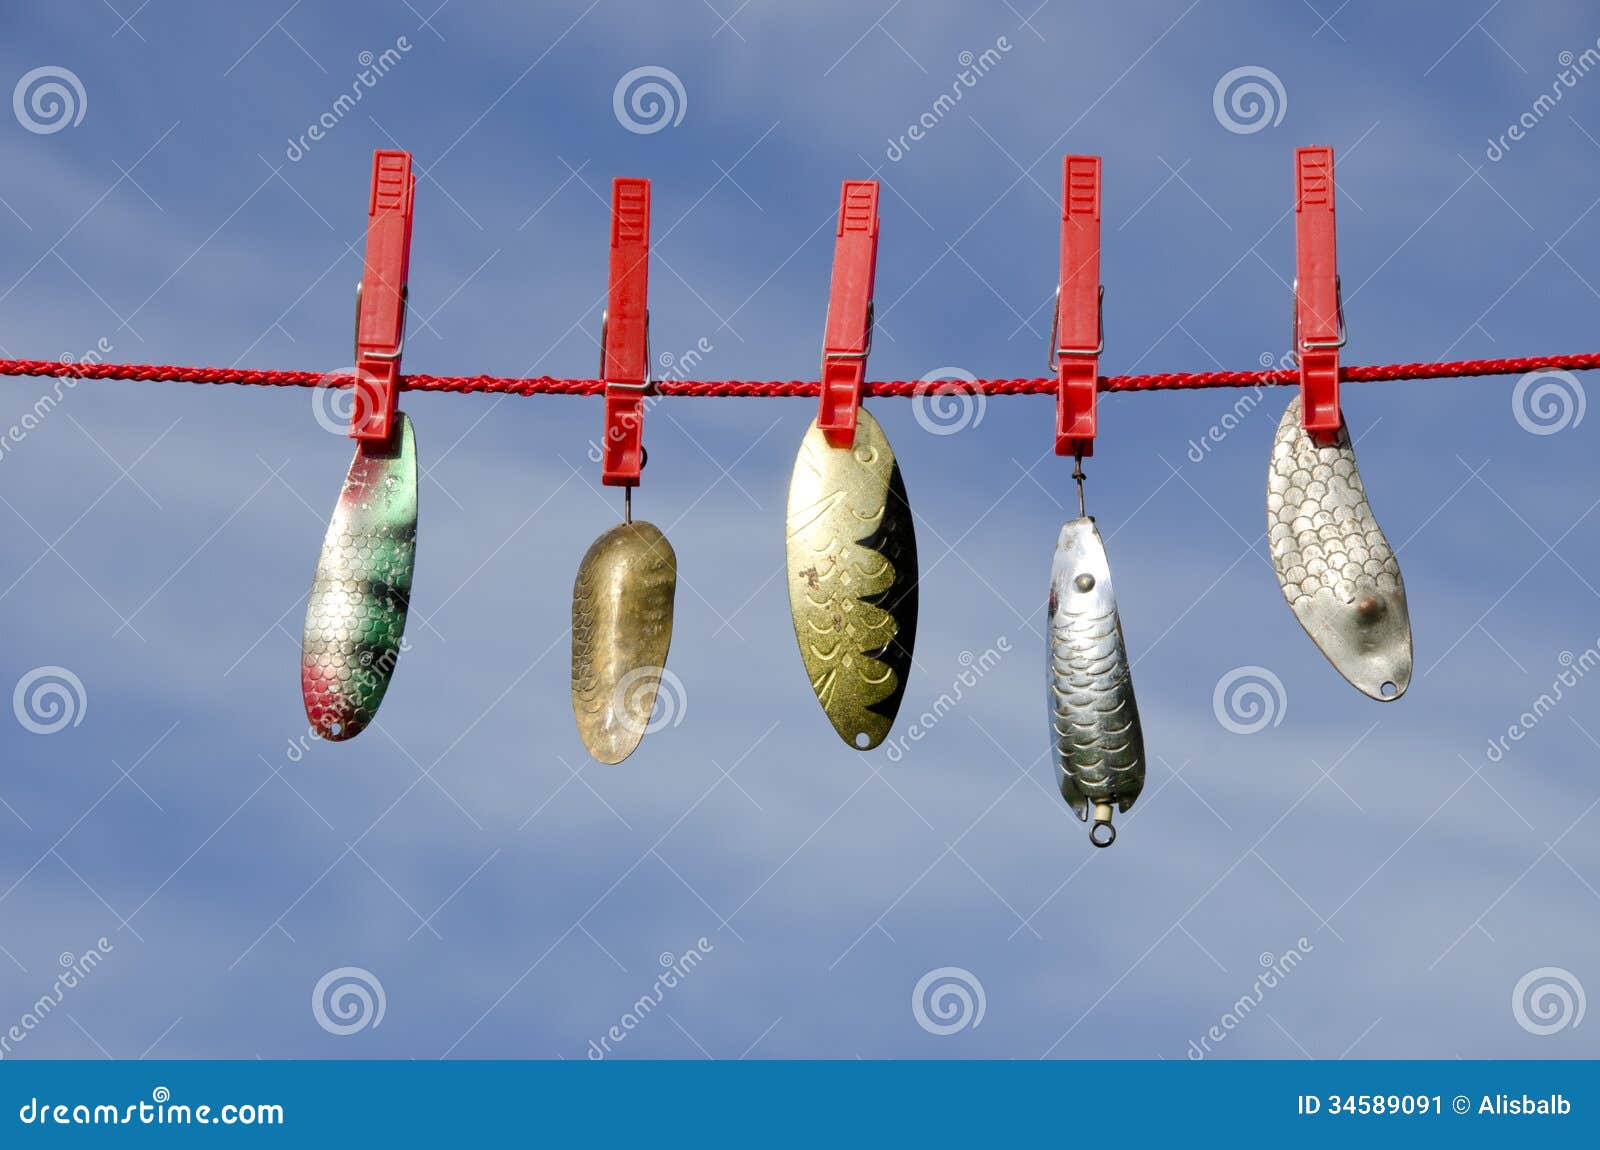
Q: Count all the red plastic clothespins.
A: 5